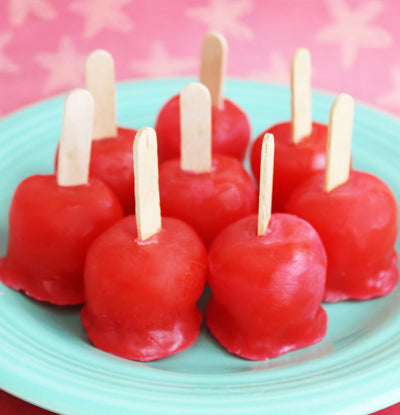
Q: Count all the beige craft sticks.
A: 8